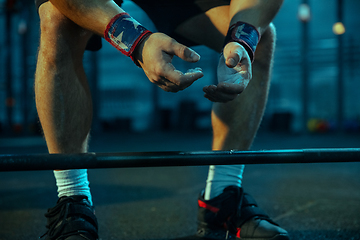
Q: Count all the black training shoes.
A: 2